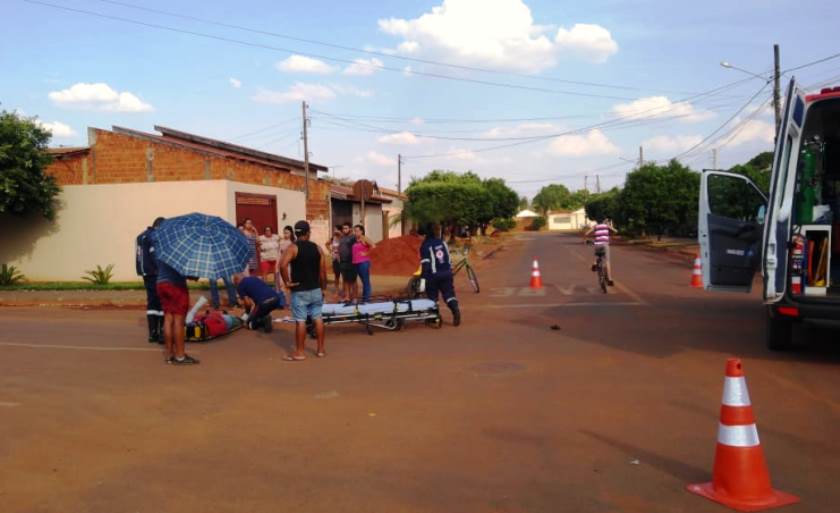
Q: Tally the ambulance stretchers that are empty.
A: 1